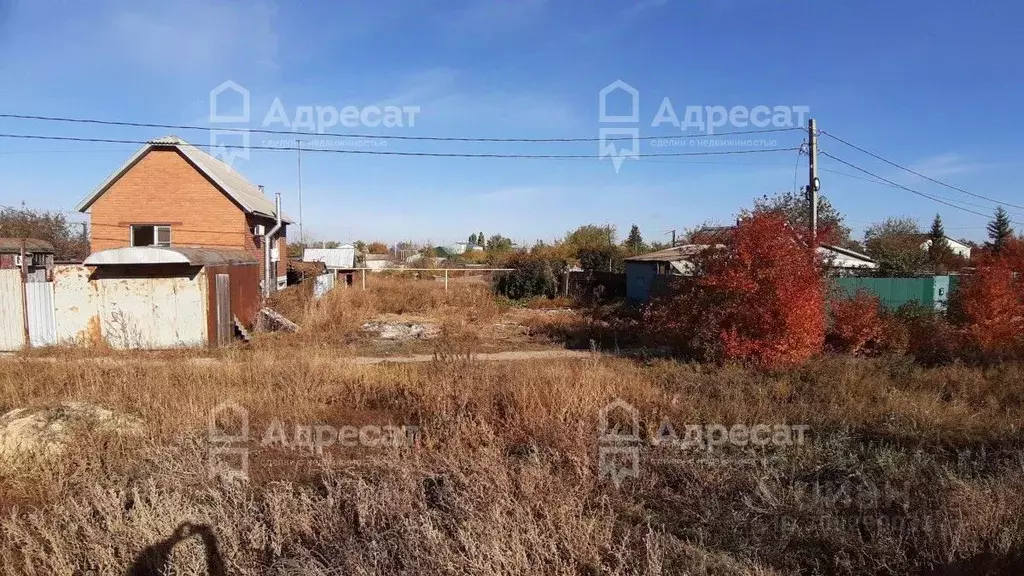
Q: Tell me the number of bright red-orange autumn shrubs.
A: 3